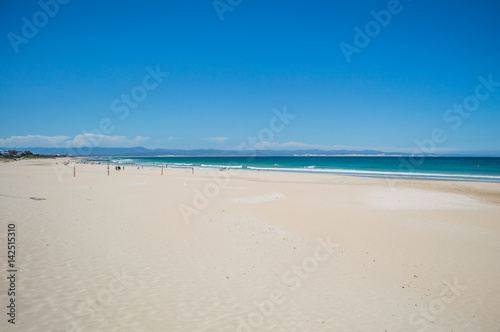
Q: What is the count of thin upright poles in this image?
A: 4